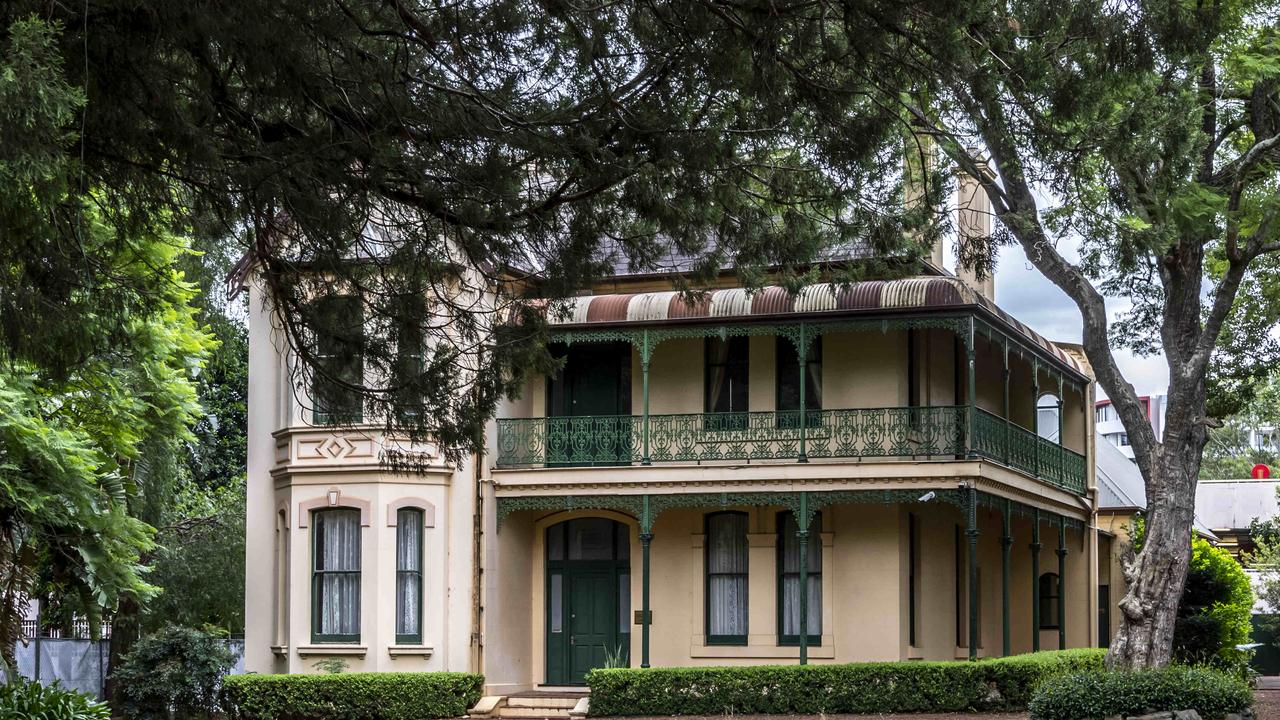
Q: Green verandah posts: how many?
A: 12